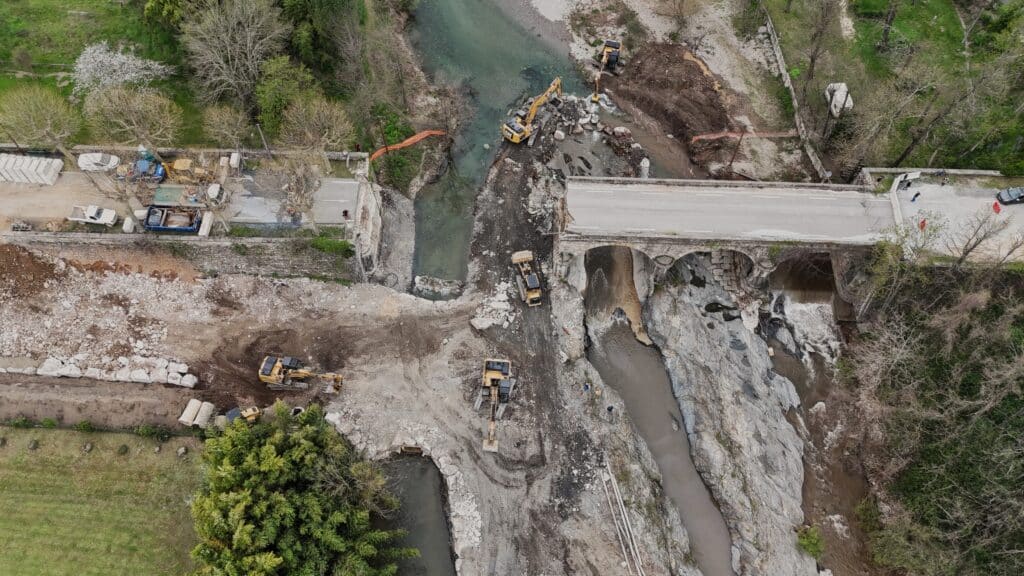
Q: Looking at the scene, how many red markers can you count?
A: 2